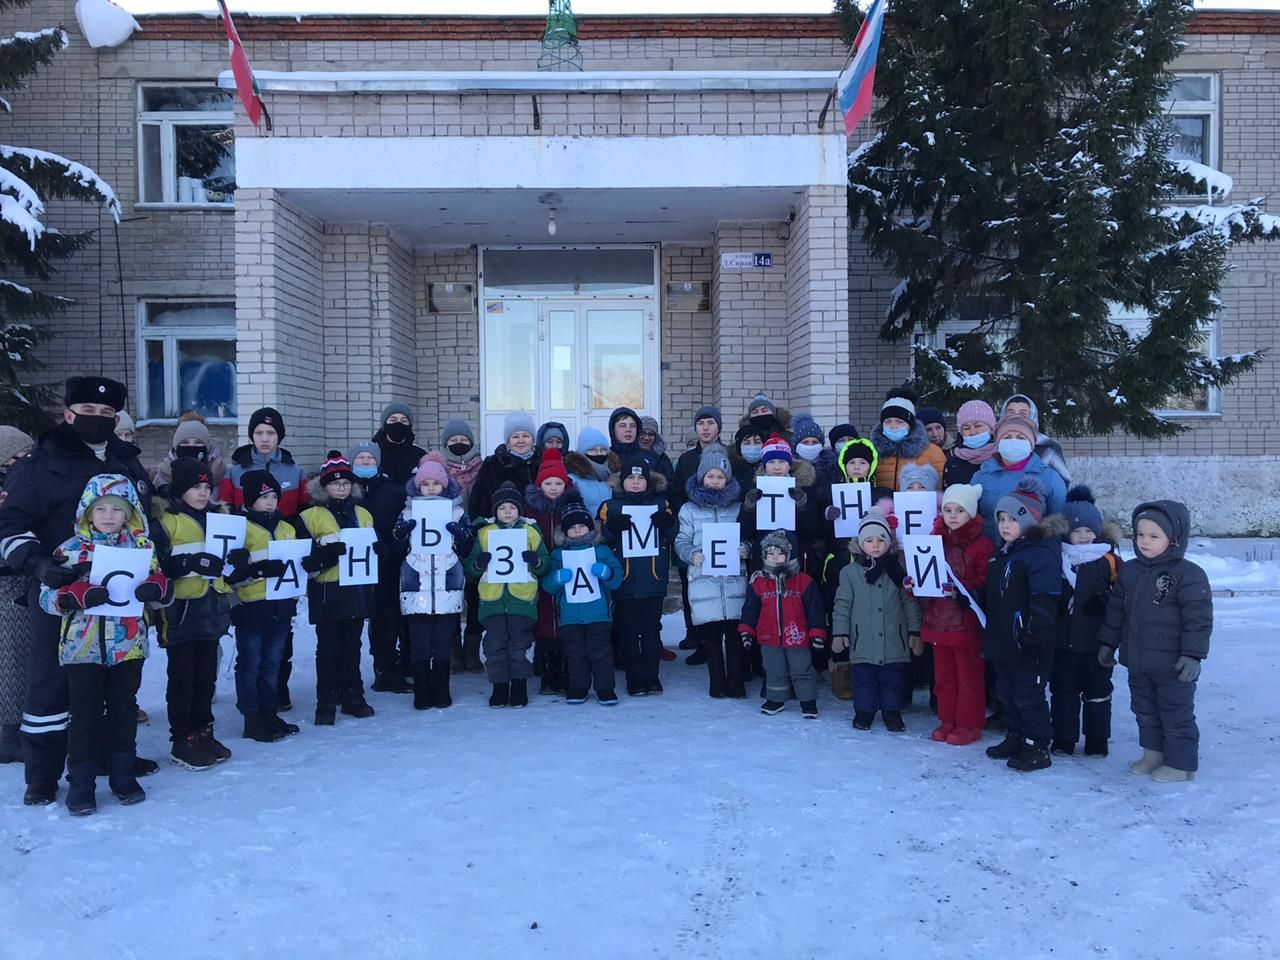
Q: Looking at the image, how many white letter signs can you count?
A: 13